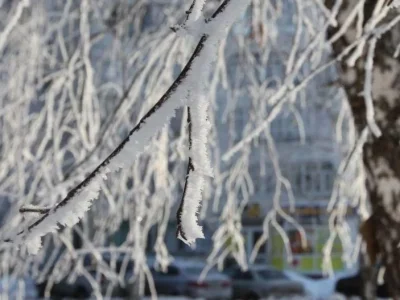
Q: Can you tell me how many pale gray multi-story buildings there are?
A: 1